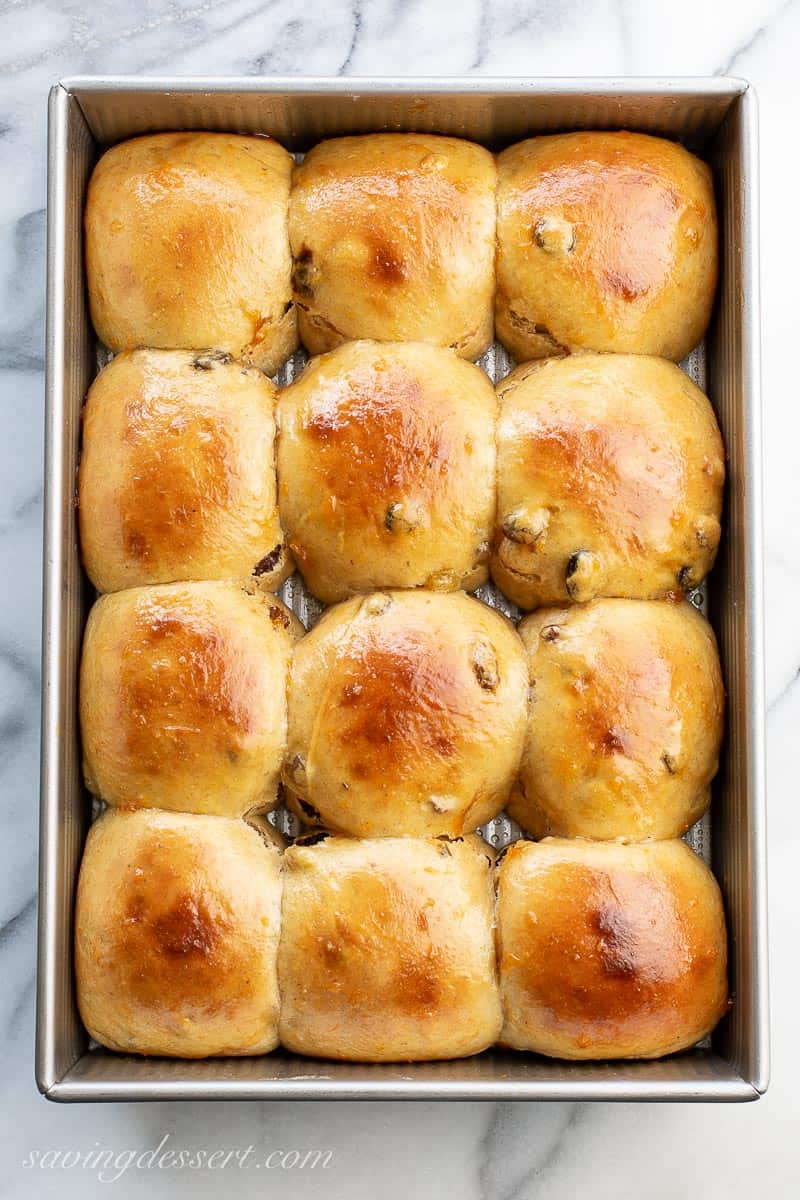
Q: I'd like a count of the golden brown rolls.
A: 12